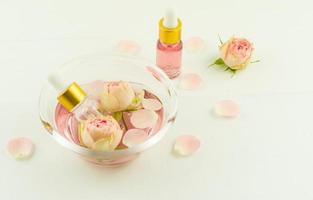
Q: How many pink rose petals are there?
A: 9